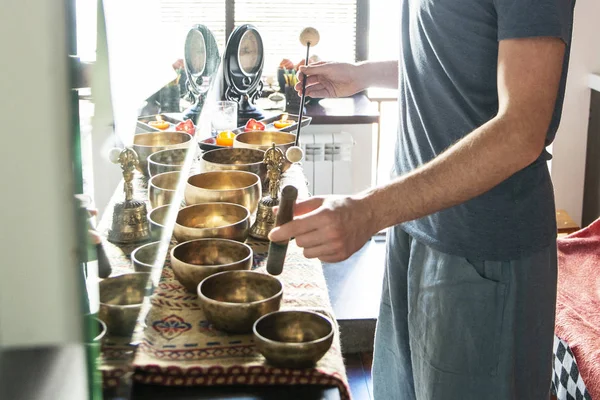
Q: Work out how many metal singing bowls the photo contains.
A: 7